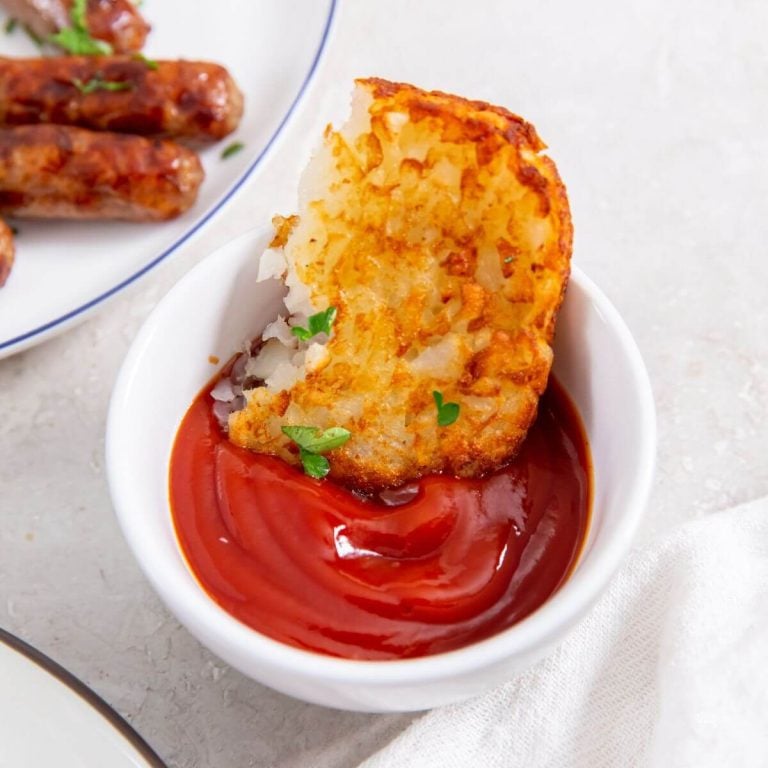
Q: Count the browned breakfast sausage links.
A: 4